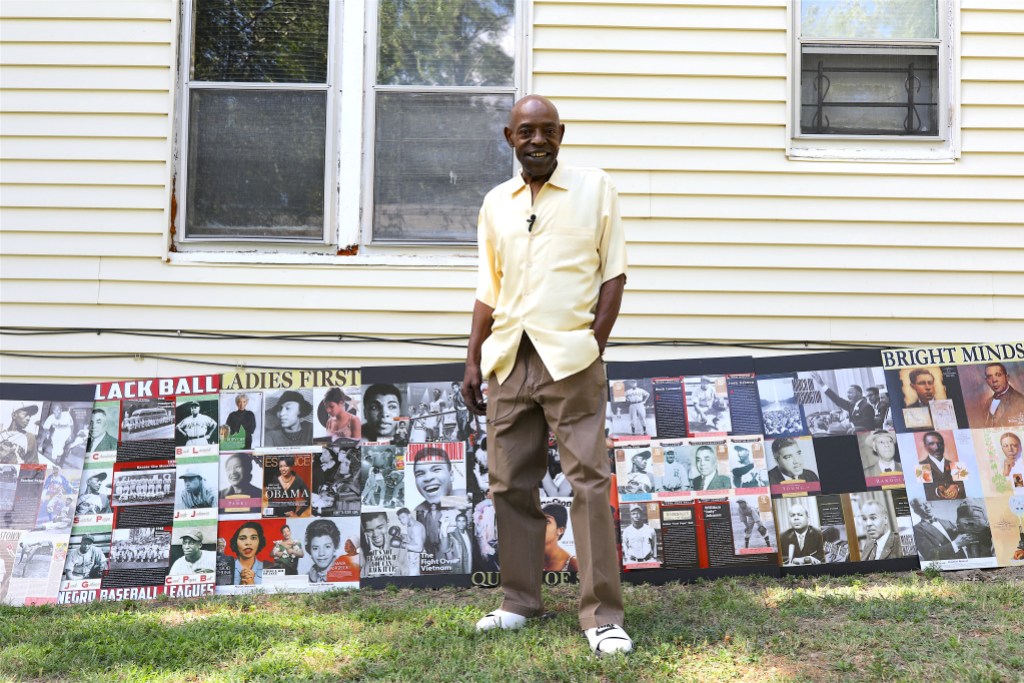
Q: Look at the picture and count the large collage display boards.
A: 8